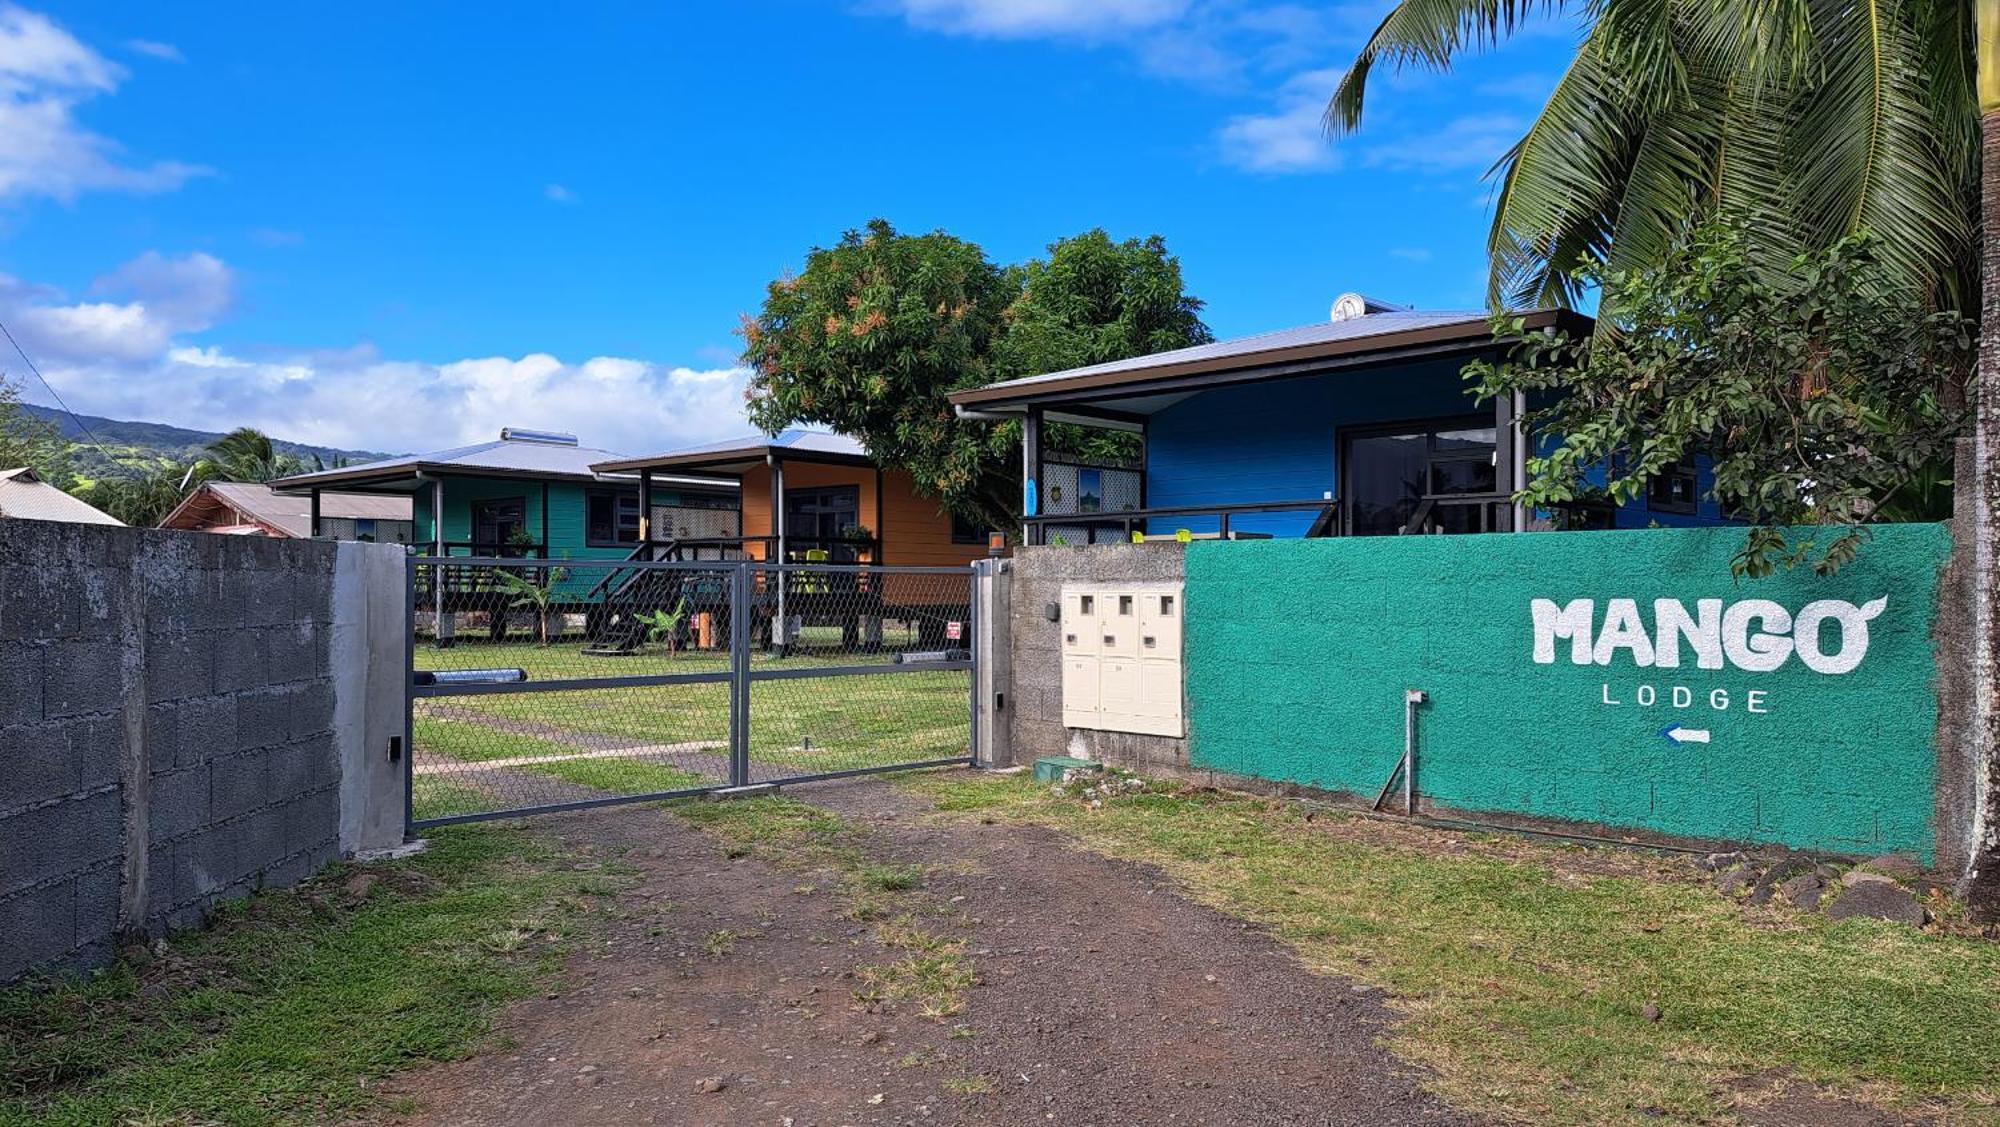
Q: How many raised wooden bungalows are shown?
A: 3